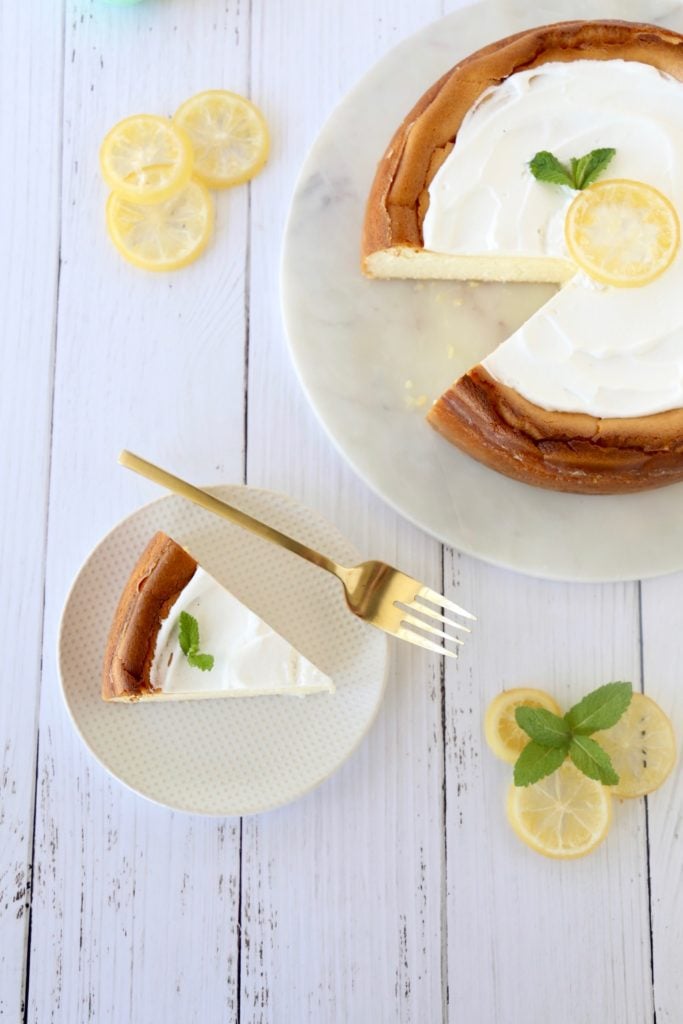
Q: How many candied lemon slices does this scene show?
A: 7